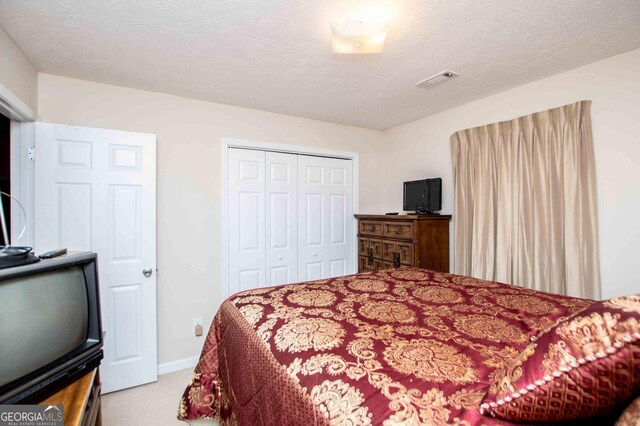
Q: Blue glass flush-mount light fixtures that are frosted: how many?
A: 0